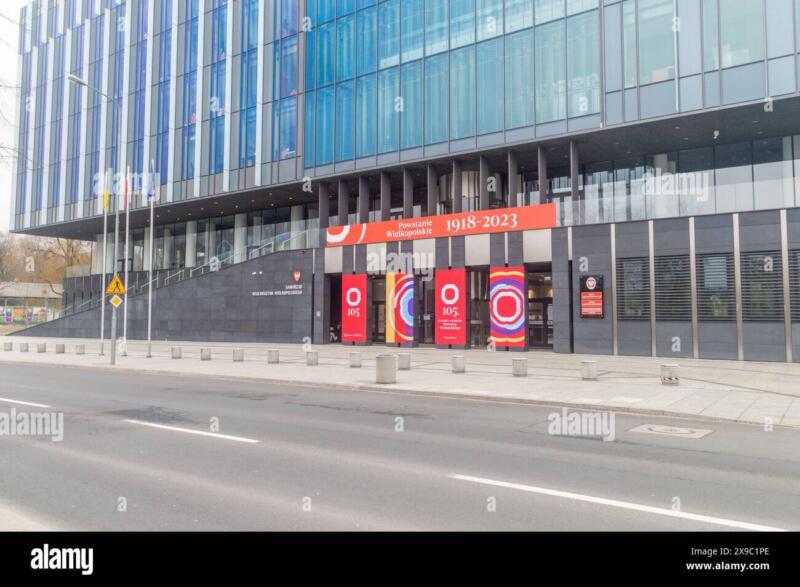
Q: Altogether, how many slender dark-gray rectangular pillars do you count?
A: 11